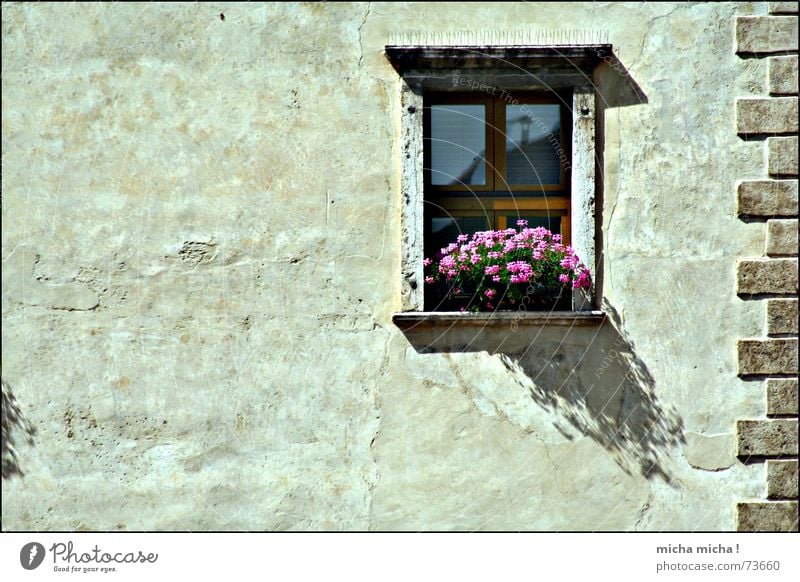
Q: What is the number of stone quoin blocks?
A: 14